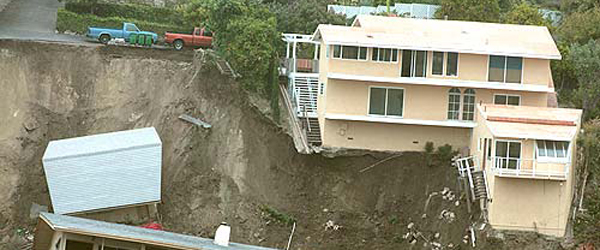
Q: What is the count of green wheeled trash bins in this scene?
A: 3